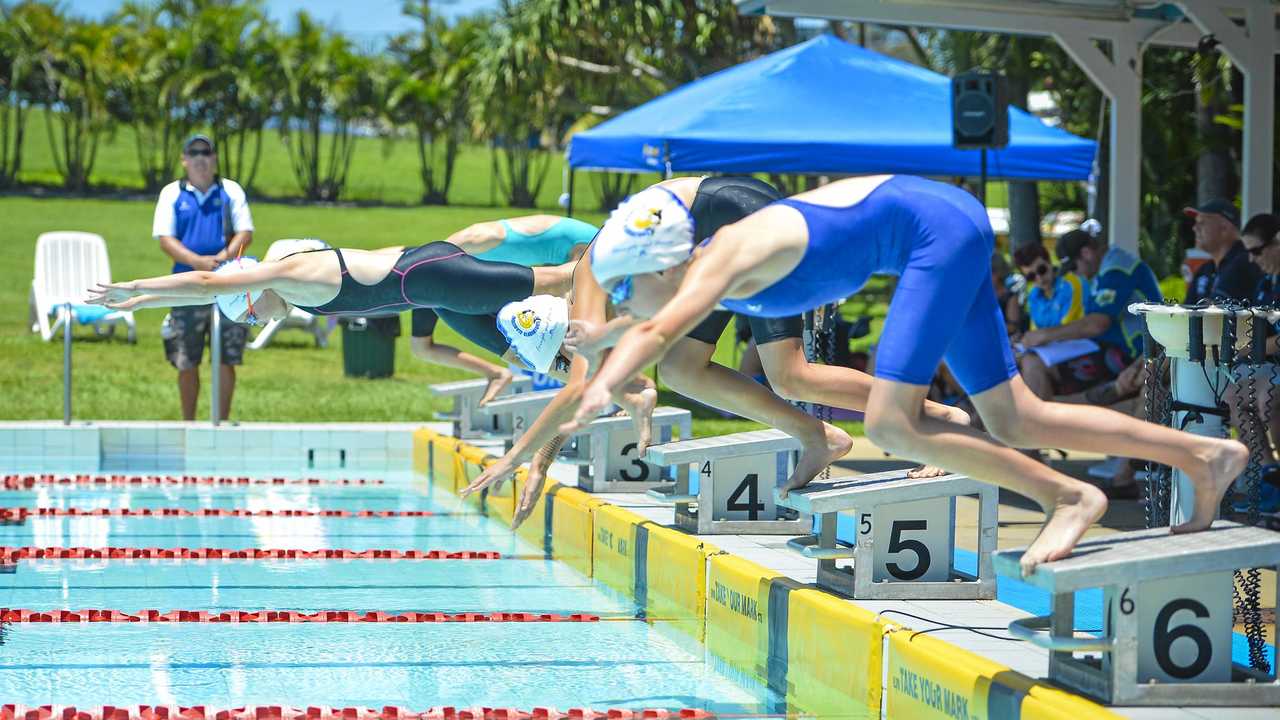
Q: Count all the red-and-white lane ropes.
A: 5